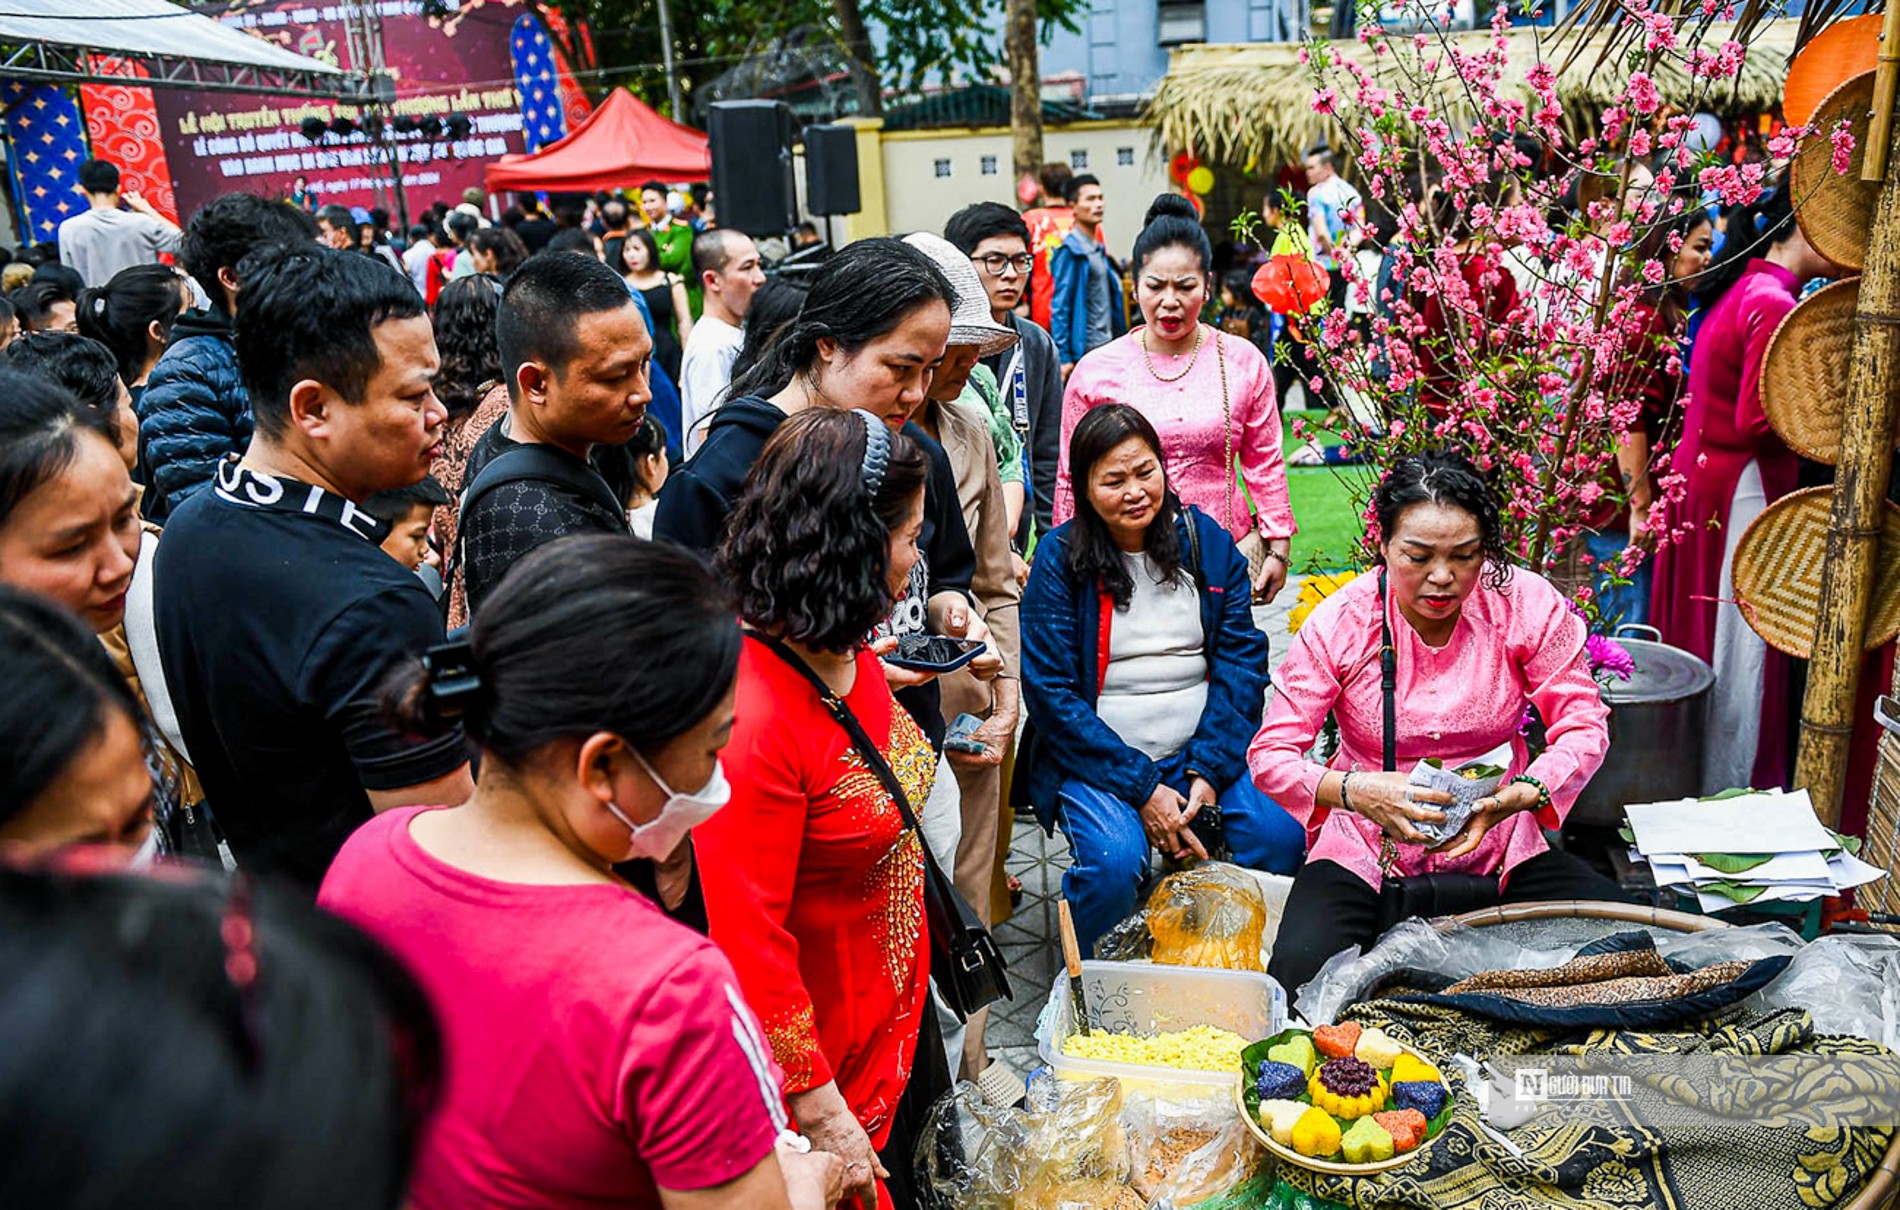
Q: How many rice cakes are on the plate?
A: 11